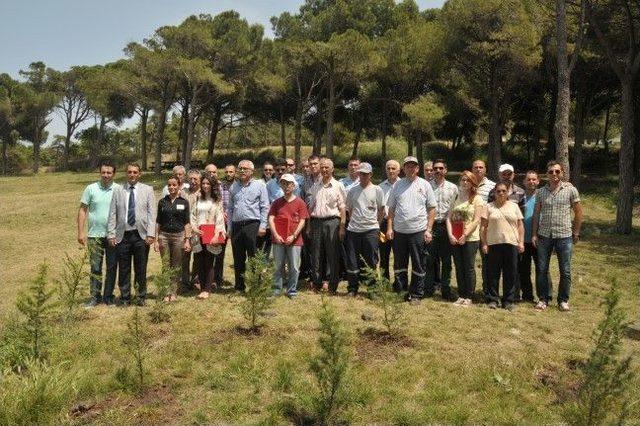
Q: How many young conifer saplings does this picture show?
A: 8